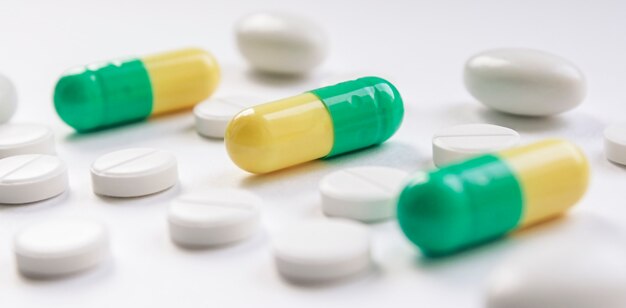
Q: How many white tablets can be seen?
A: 14